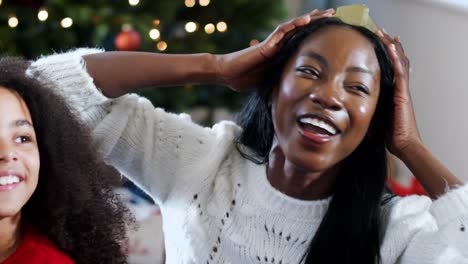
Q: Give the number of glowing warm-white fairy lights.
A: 11